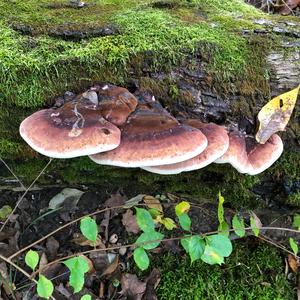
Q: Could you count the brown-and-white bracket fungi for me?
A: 4